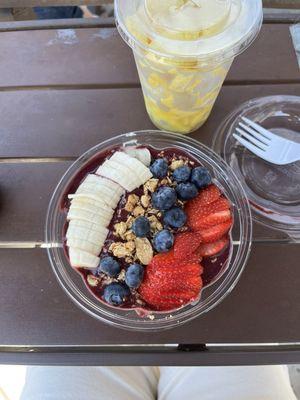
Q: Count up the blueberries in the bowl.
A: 11